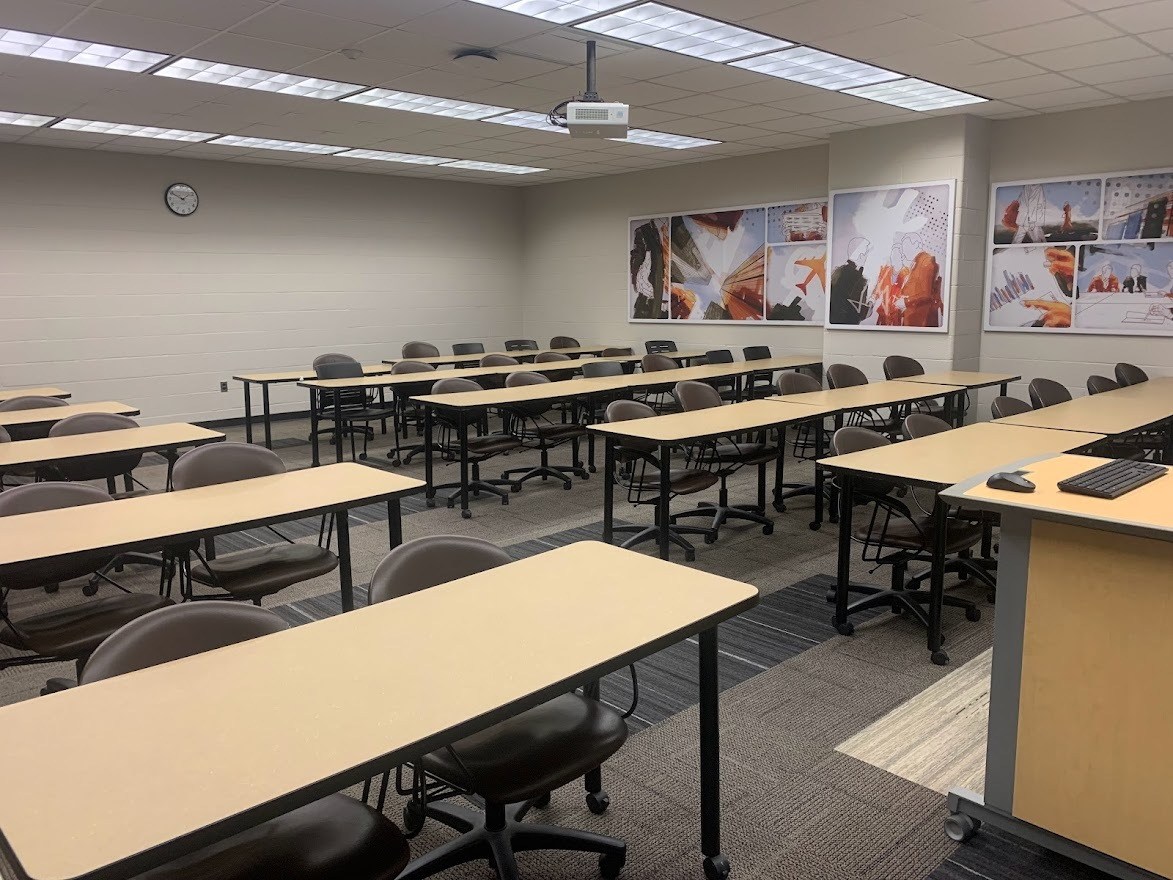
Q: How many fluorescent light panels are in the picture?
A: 14